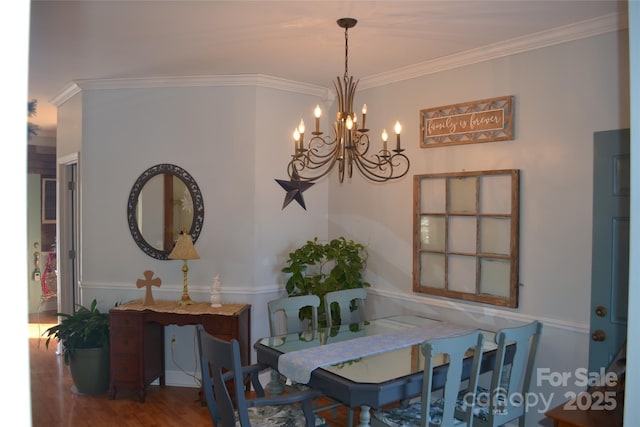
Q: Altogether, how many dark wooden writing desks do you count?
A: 1